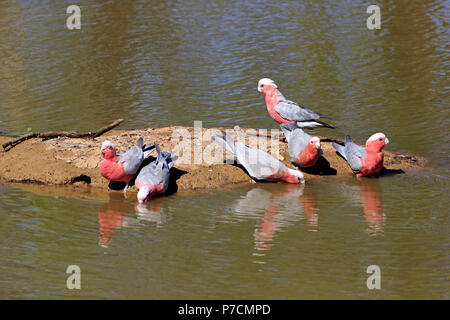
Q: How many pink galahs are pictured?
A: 6